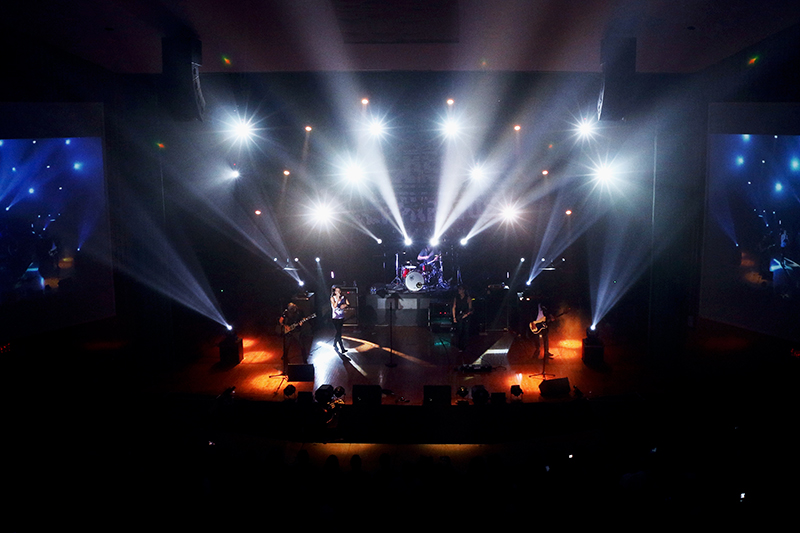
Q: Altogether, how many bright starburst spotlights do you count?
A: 9